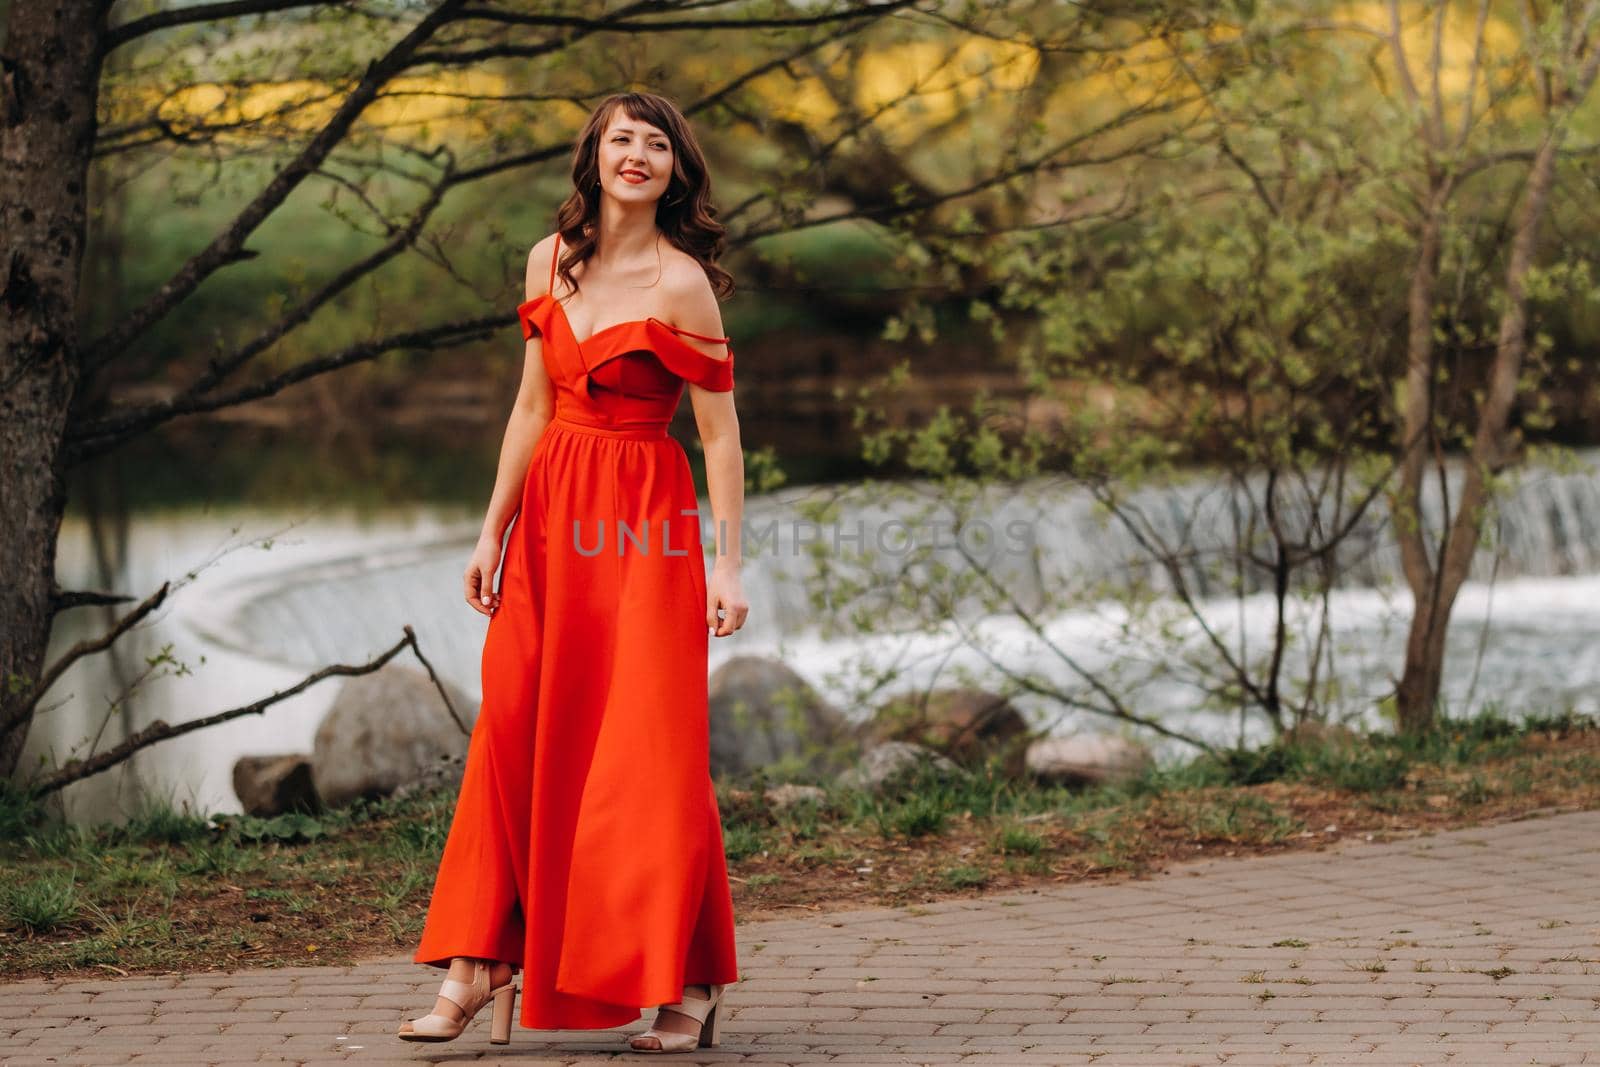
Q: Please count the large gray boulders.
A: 2